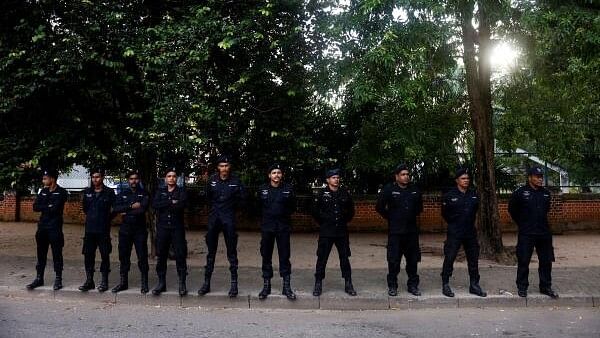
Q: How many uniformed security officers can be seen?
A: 10